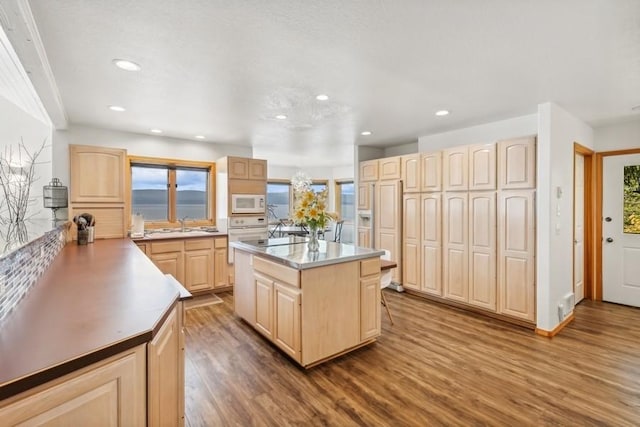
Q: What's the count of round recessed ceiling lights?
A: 8